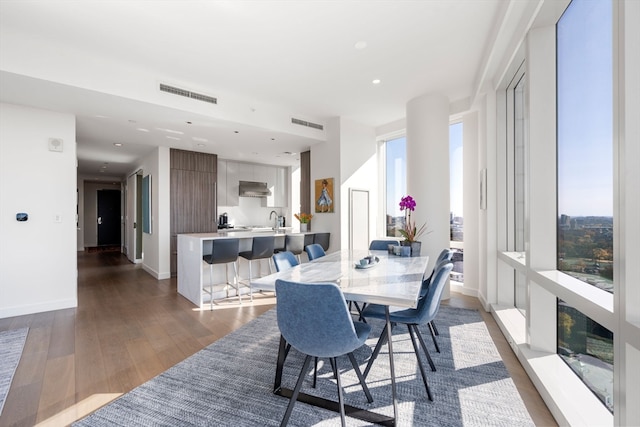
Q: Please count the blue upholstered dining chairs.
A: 6